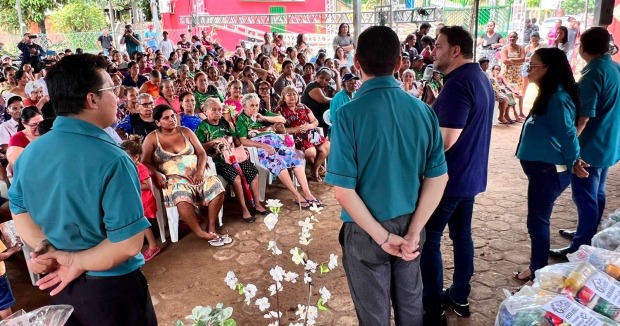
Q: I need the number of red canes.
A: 1